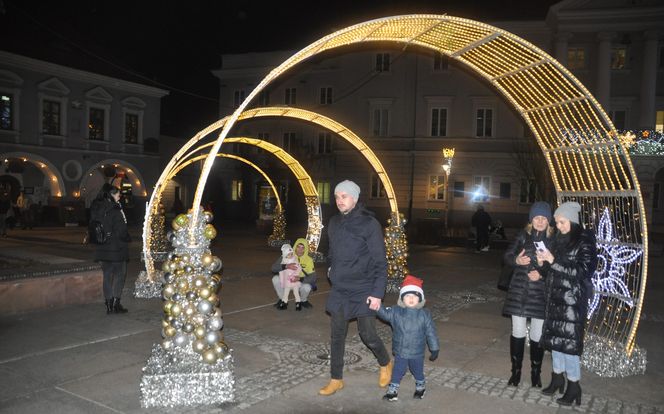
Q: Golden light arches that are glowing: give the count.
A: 4